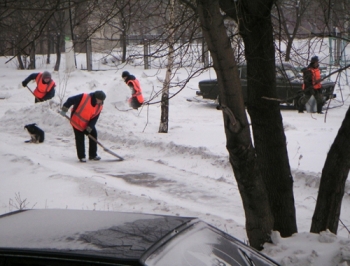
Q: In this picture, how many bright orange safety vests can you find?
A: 4